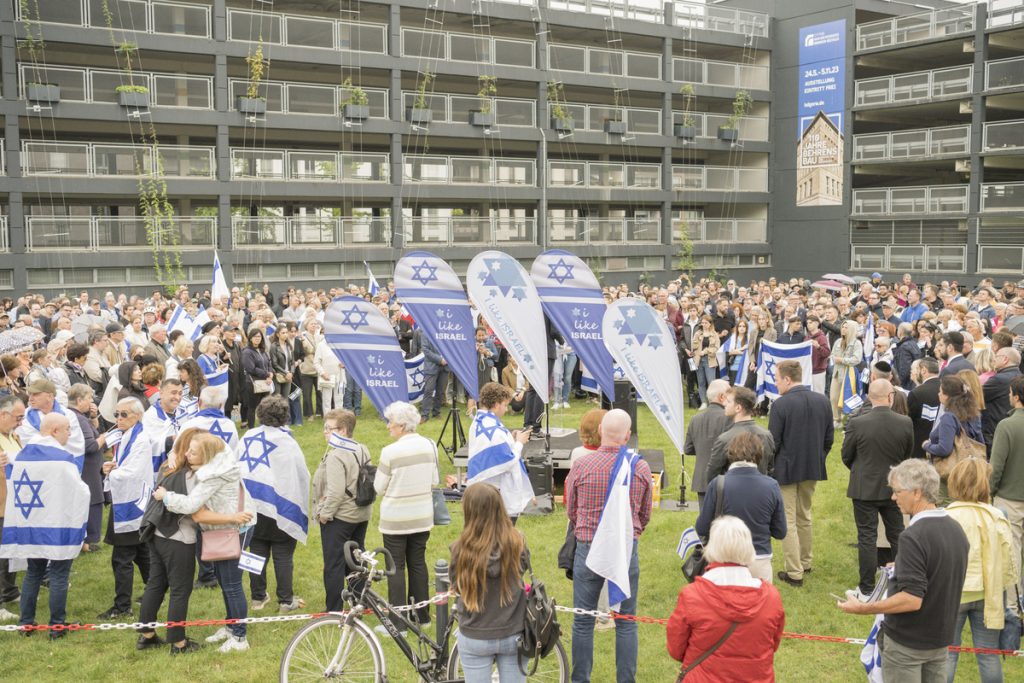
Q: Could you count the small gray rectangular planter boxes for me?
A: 10